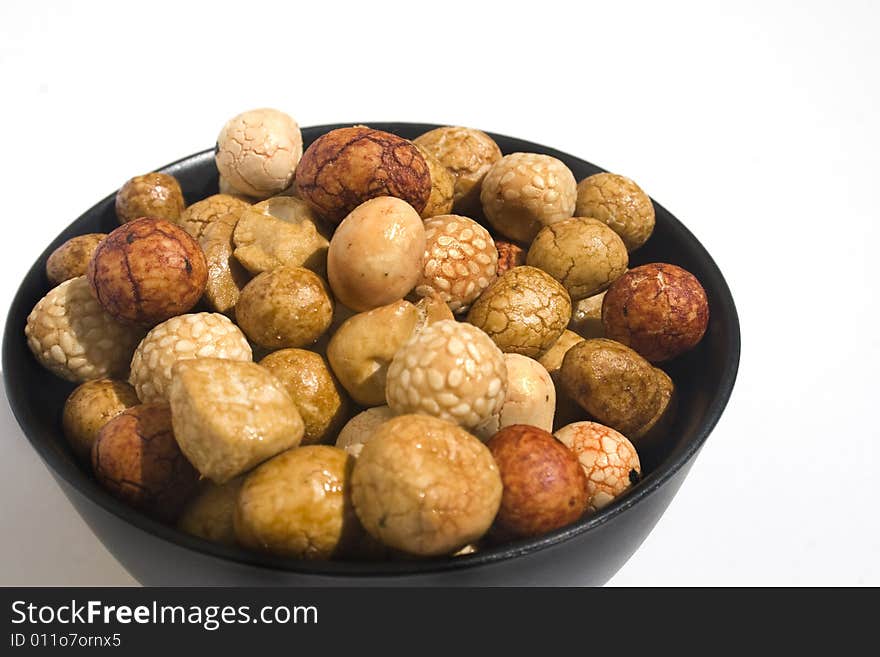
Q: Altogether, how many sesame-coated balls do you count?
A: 5